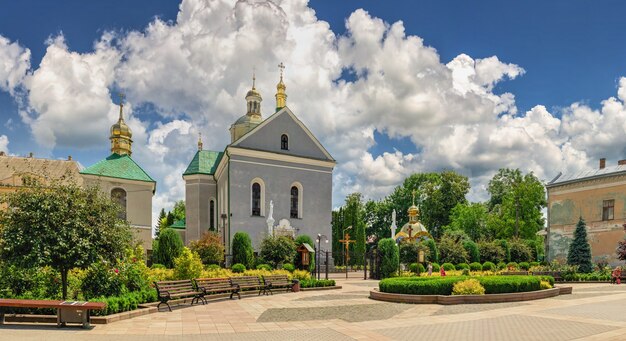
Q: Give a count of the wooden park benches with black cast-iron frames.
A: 4